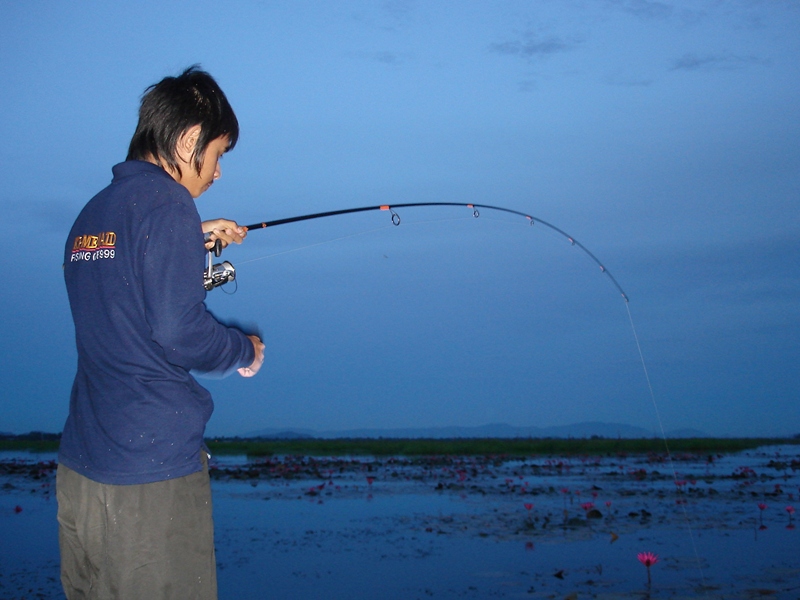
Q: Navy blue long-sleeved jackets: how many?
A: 1